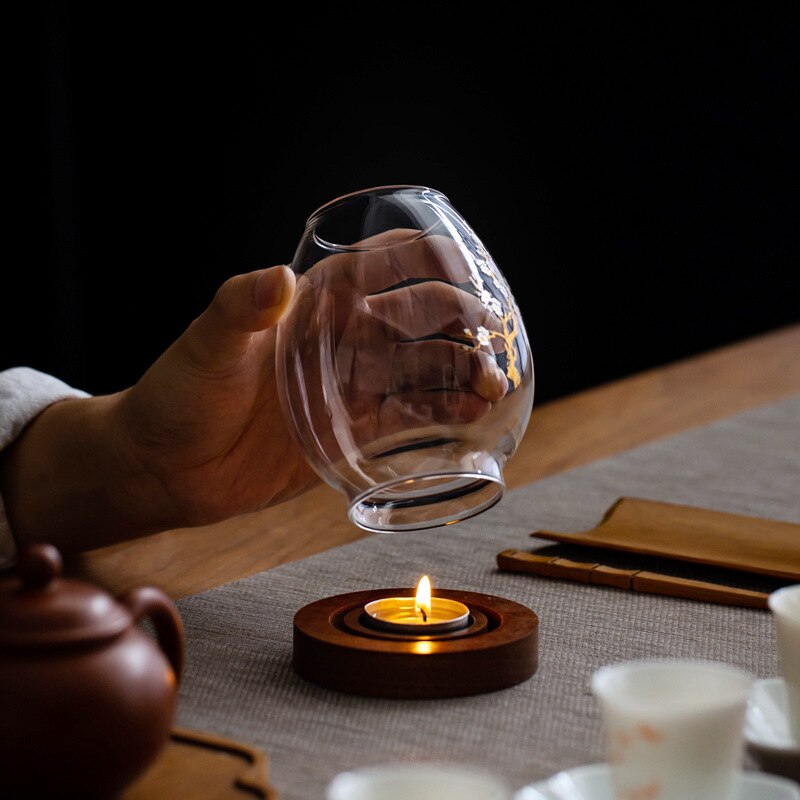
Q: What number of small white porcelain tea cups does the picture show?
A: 3